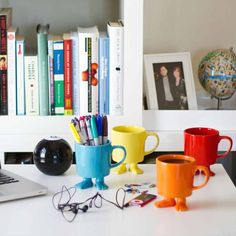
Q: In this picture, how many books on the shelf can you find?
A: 12